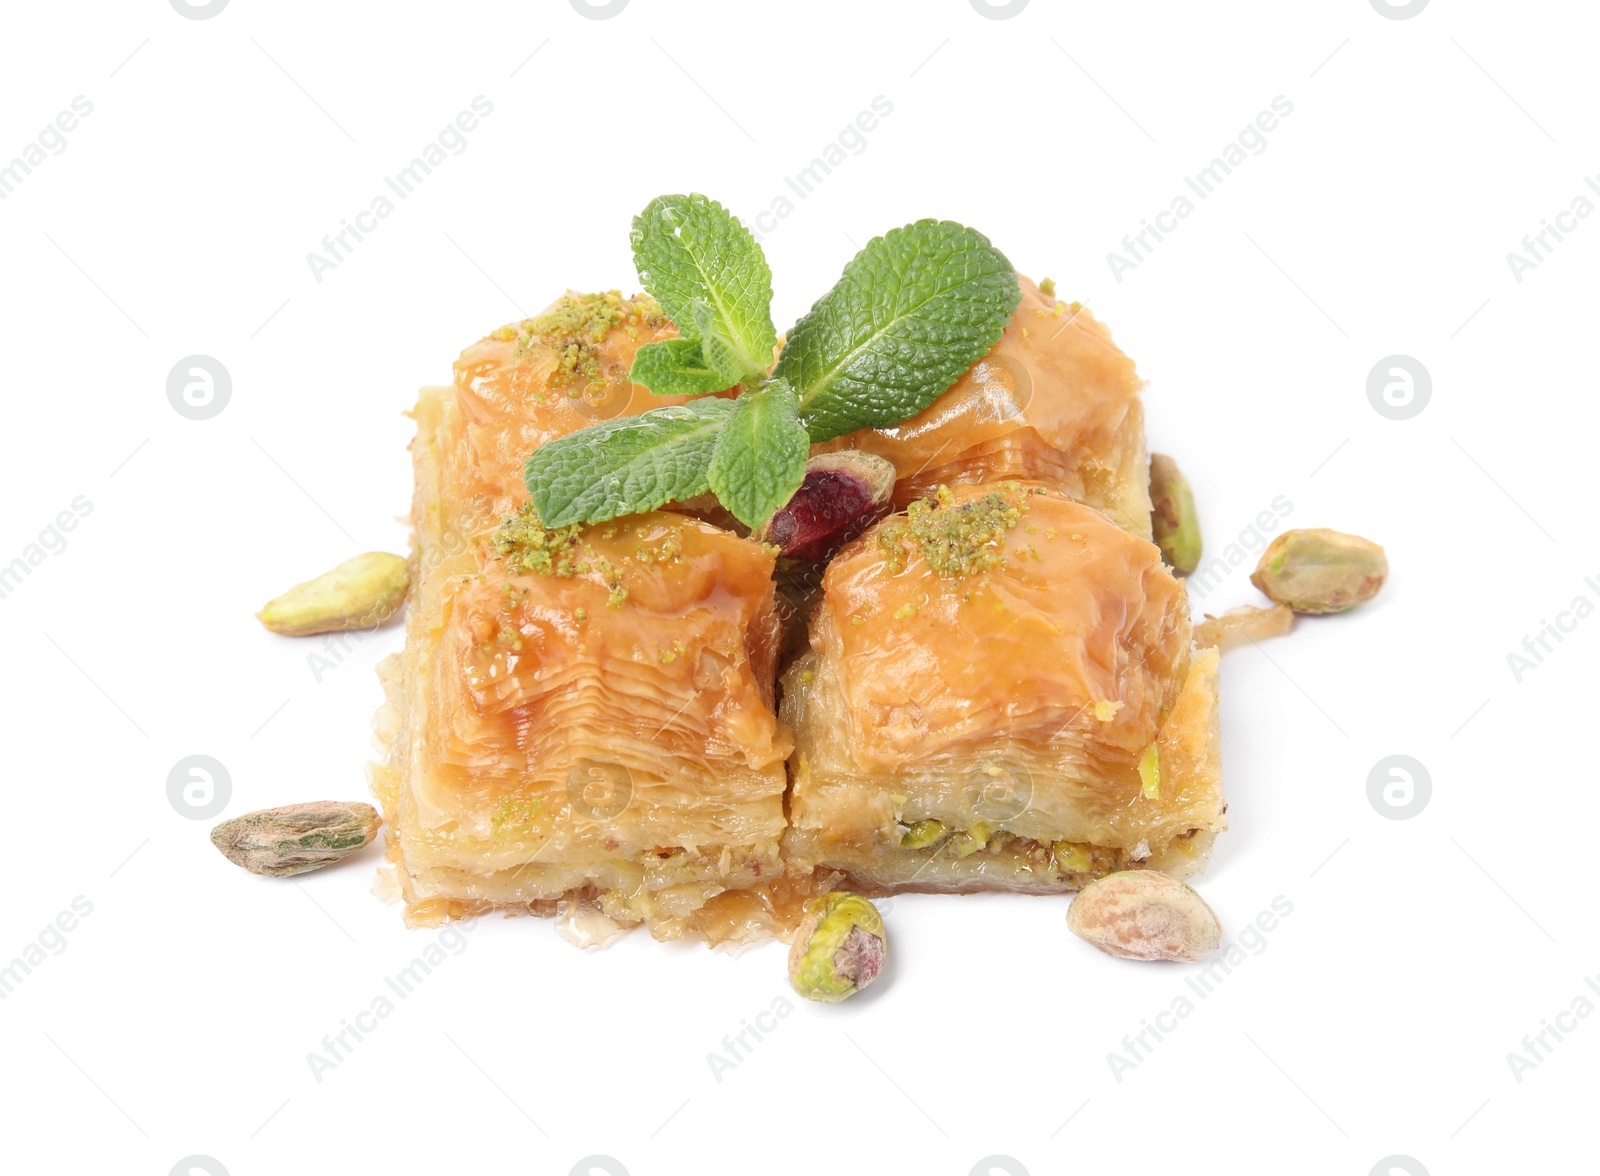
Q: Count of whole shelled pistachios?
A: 7